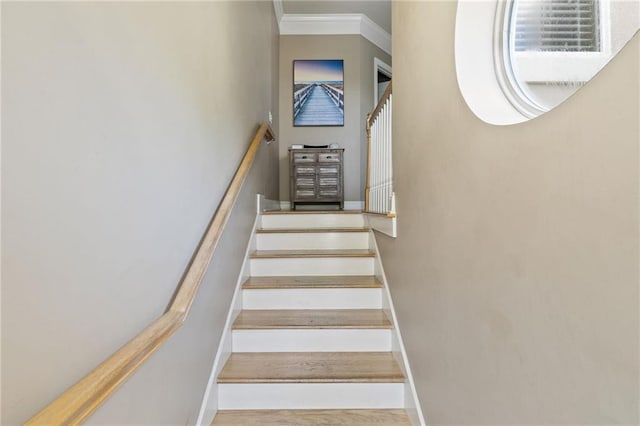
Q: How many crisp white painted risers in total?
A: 6